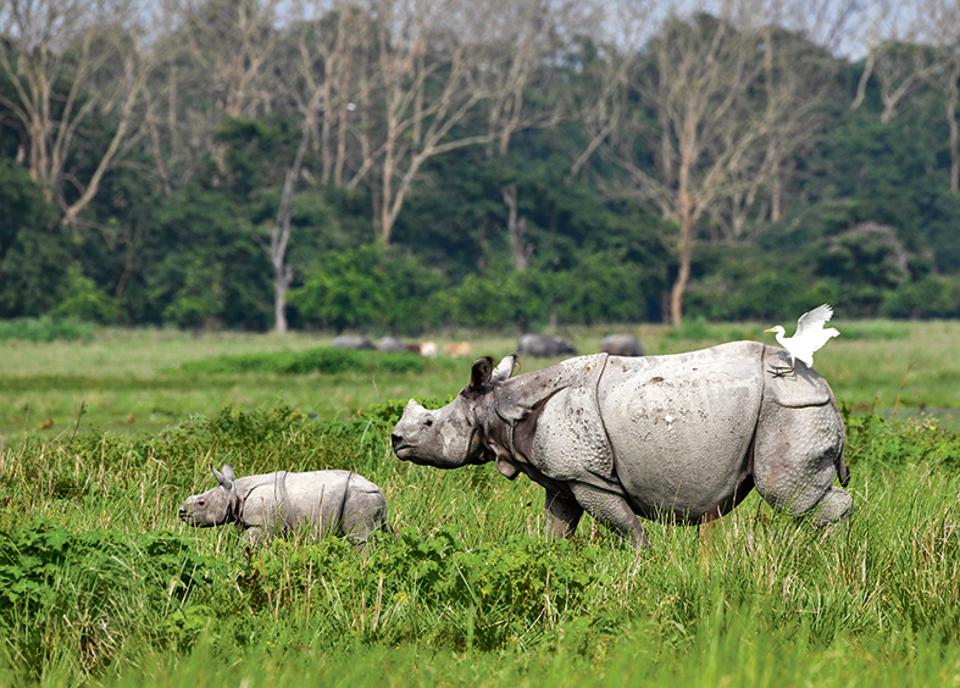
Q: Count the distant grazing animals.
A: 6